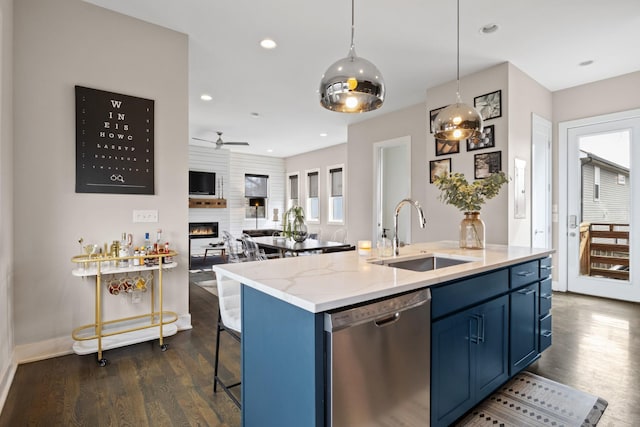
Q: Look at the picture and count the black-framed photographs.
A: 6